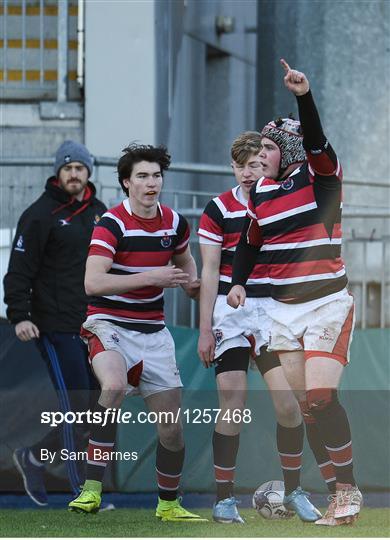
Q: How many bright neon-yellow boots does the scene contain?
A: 2